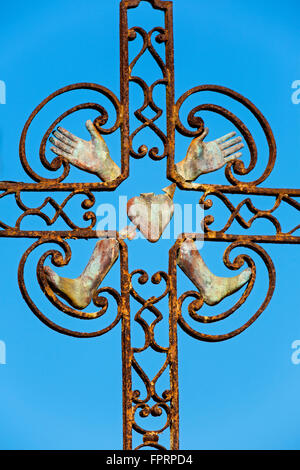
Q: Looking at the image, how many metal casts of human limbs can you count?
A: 4